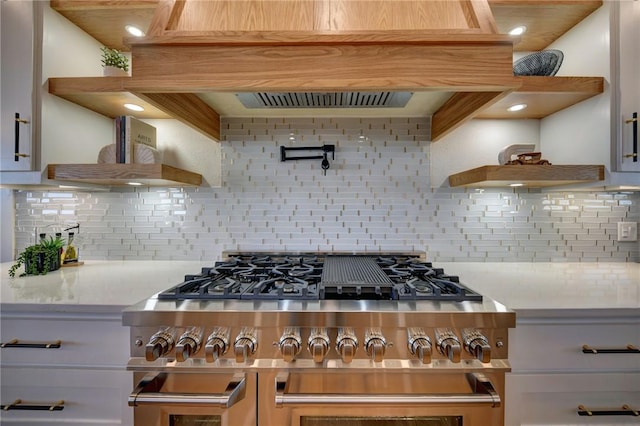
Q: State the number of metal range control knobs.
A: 11